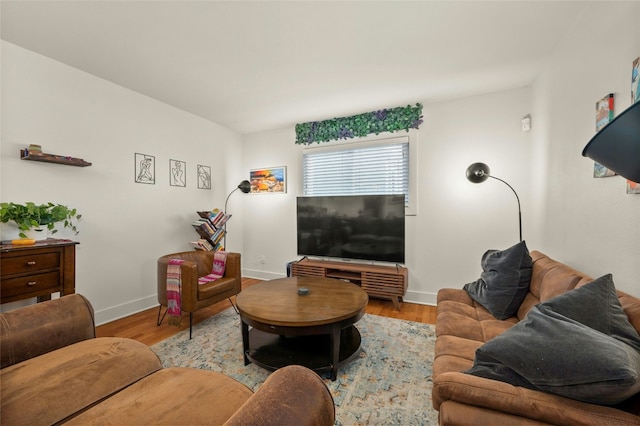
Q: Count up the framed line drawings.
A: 3